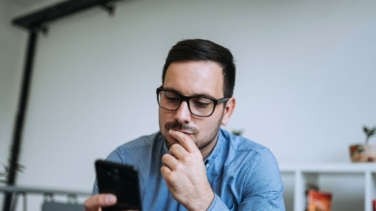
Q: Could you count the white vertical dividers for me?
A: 2